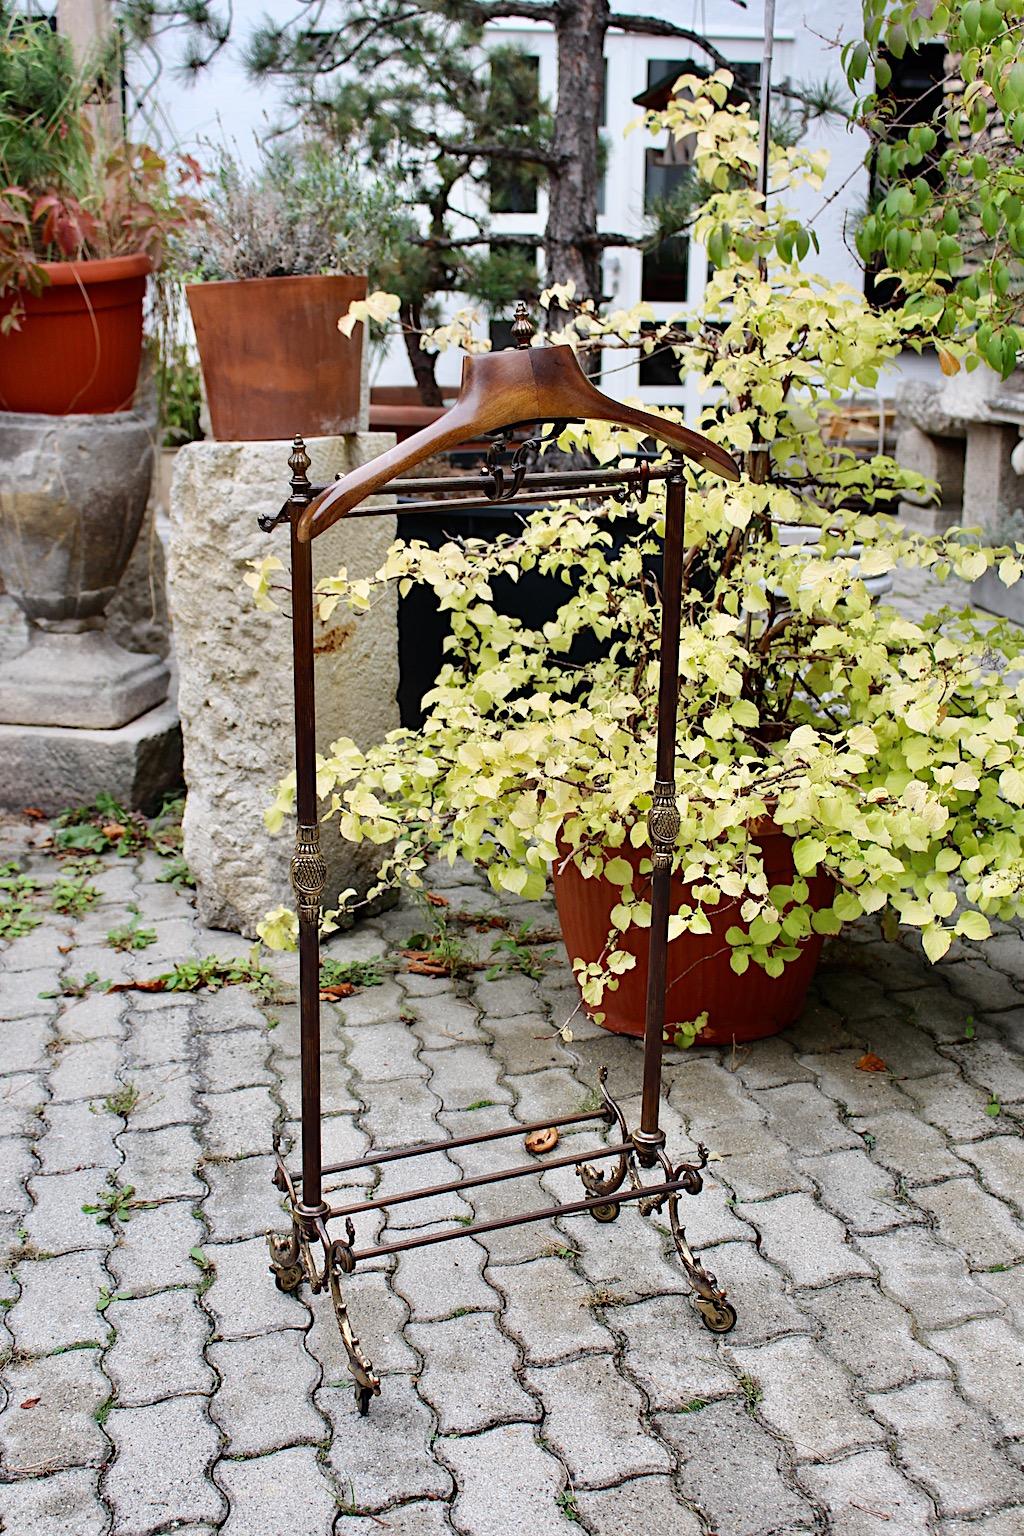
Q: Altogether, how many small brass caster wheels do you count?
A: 4